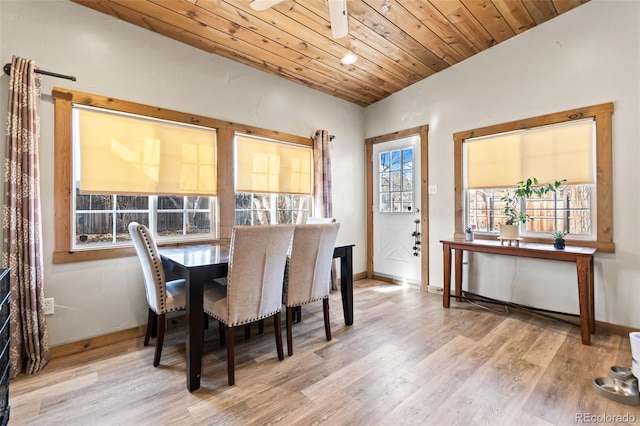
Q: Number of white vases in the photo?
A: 2